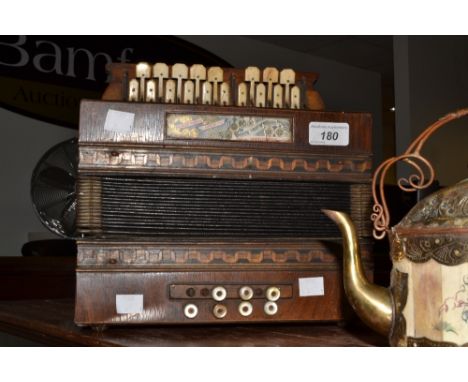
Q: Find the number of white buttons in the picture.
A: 7